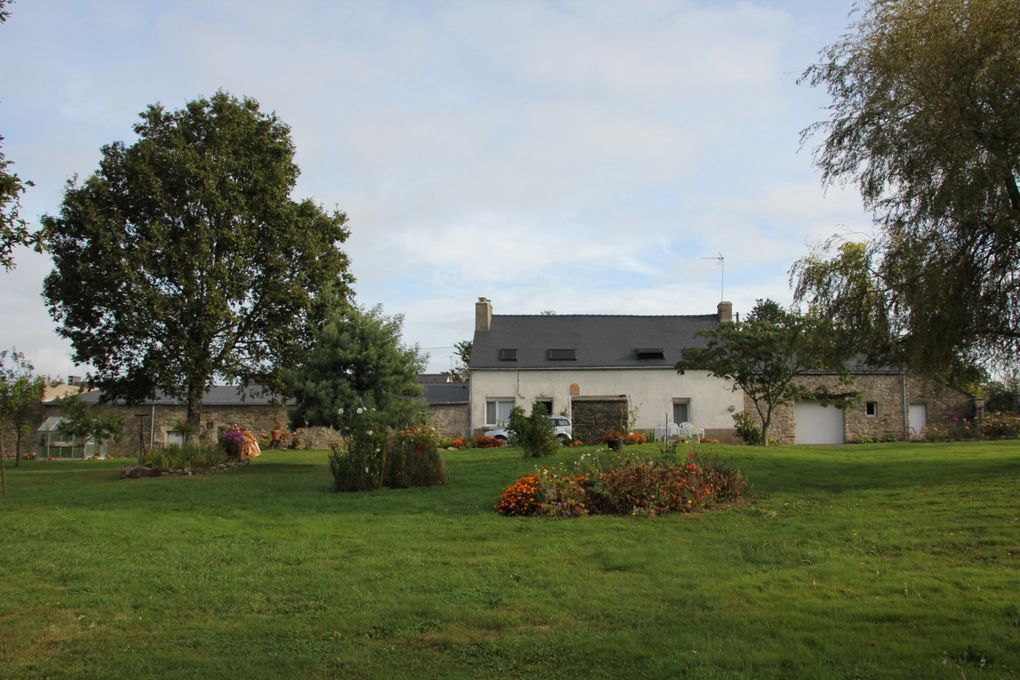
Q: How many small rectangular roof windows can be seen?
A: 3